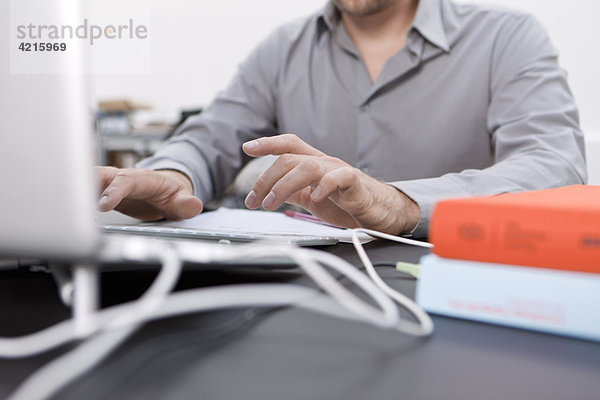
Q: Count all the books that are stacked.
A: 2